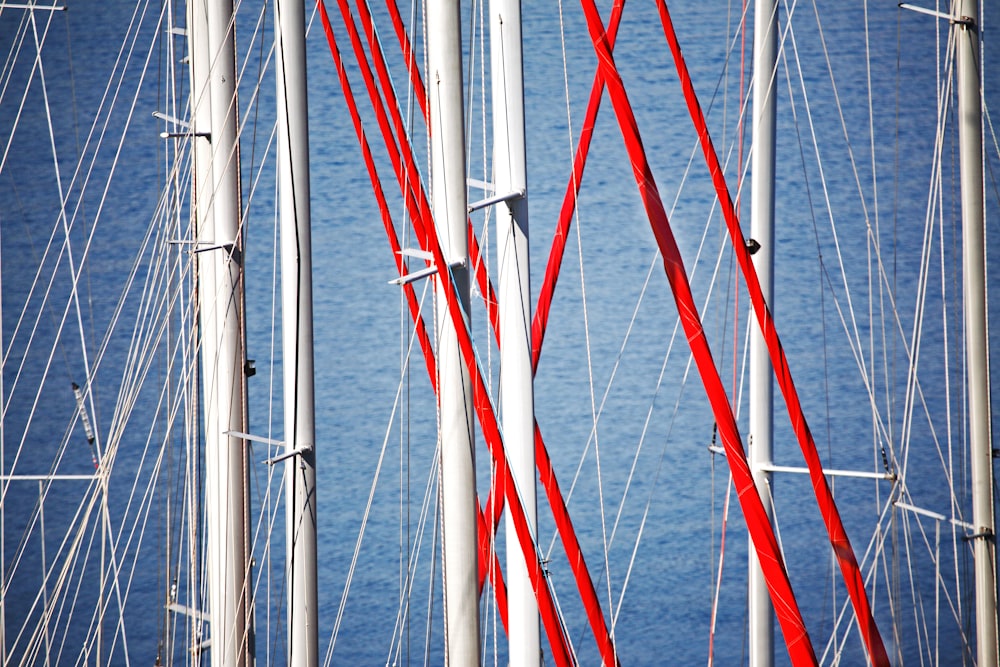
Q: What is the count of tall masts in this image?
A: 7